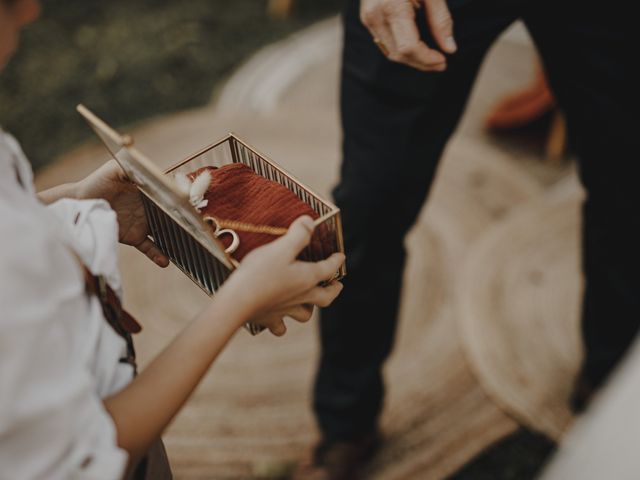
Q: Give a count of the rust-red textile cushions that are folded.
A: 1